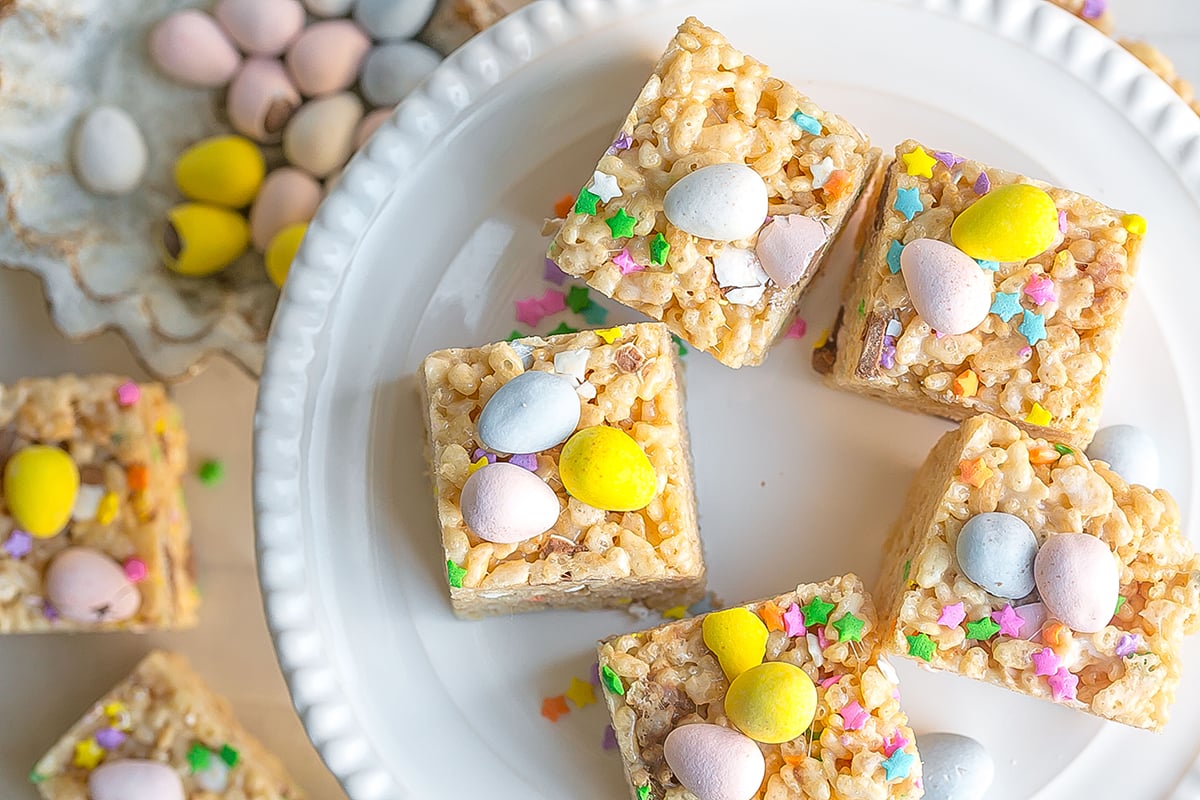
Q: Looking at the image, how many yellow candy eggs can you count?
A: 8